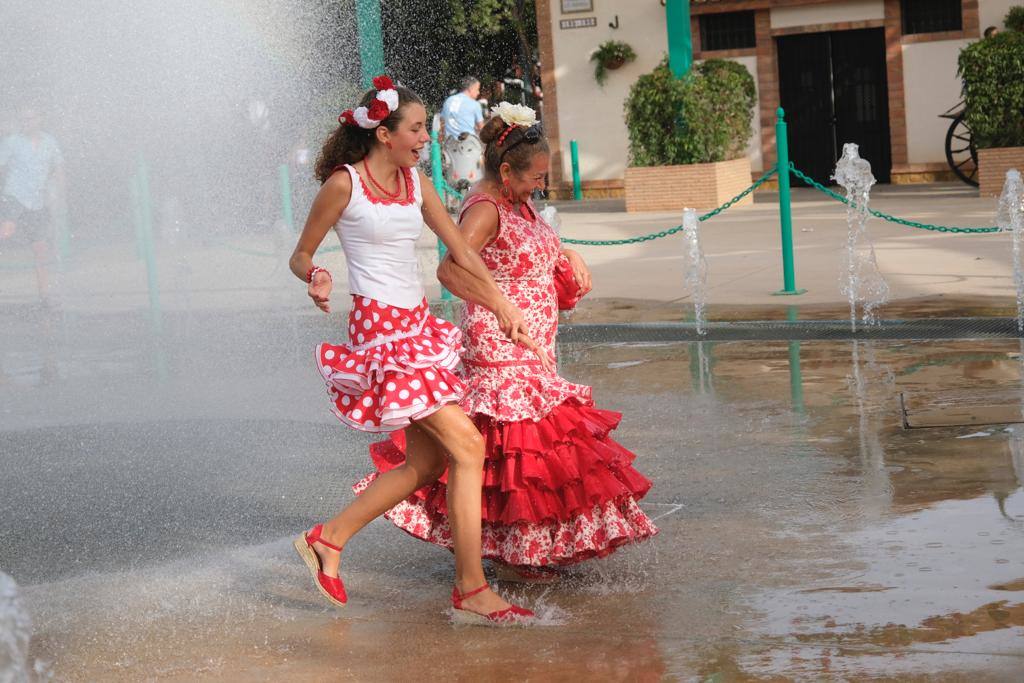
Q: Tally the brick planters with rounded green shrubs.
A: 2